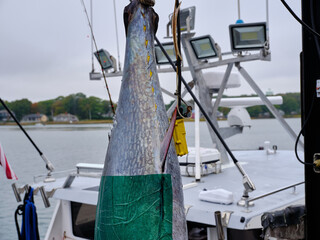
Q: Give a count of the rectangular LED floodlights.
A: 5